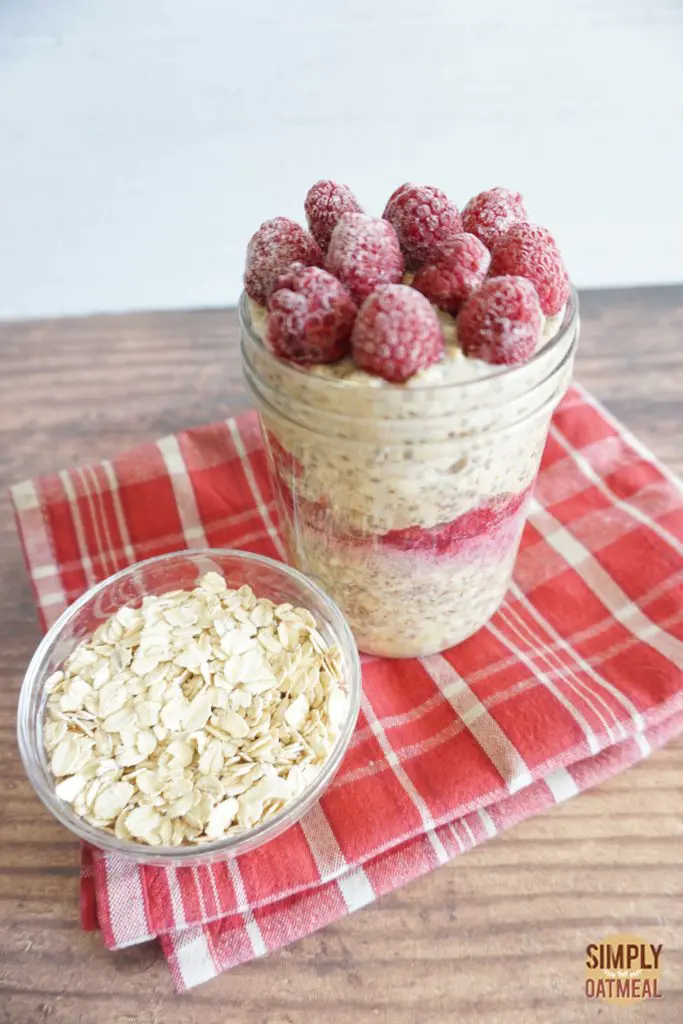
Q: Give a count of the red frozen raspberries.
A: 10